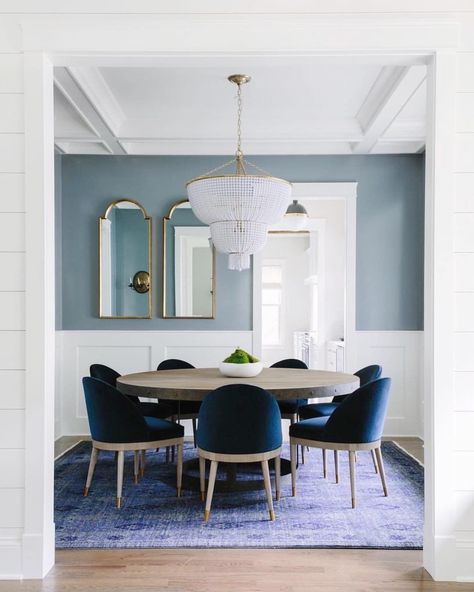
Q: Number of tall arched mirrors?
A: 2